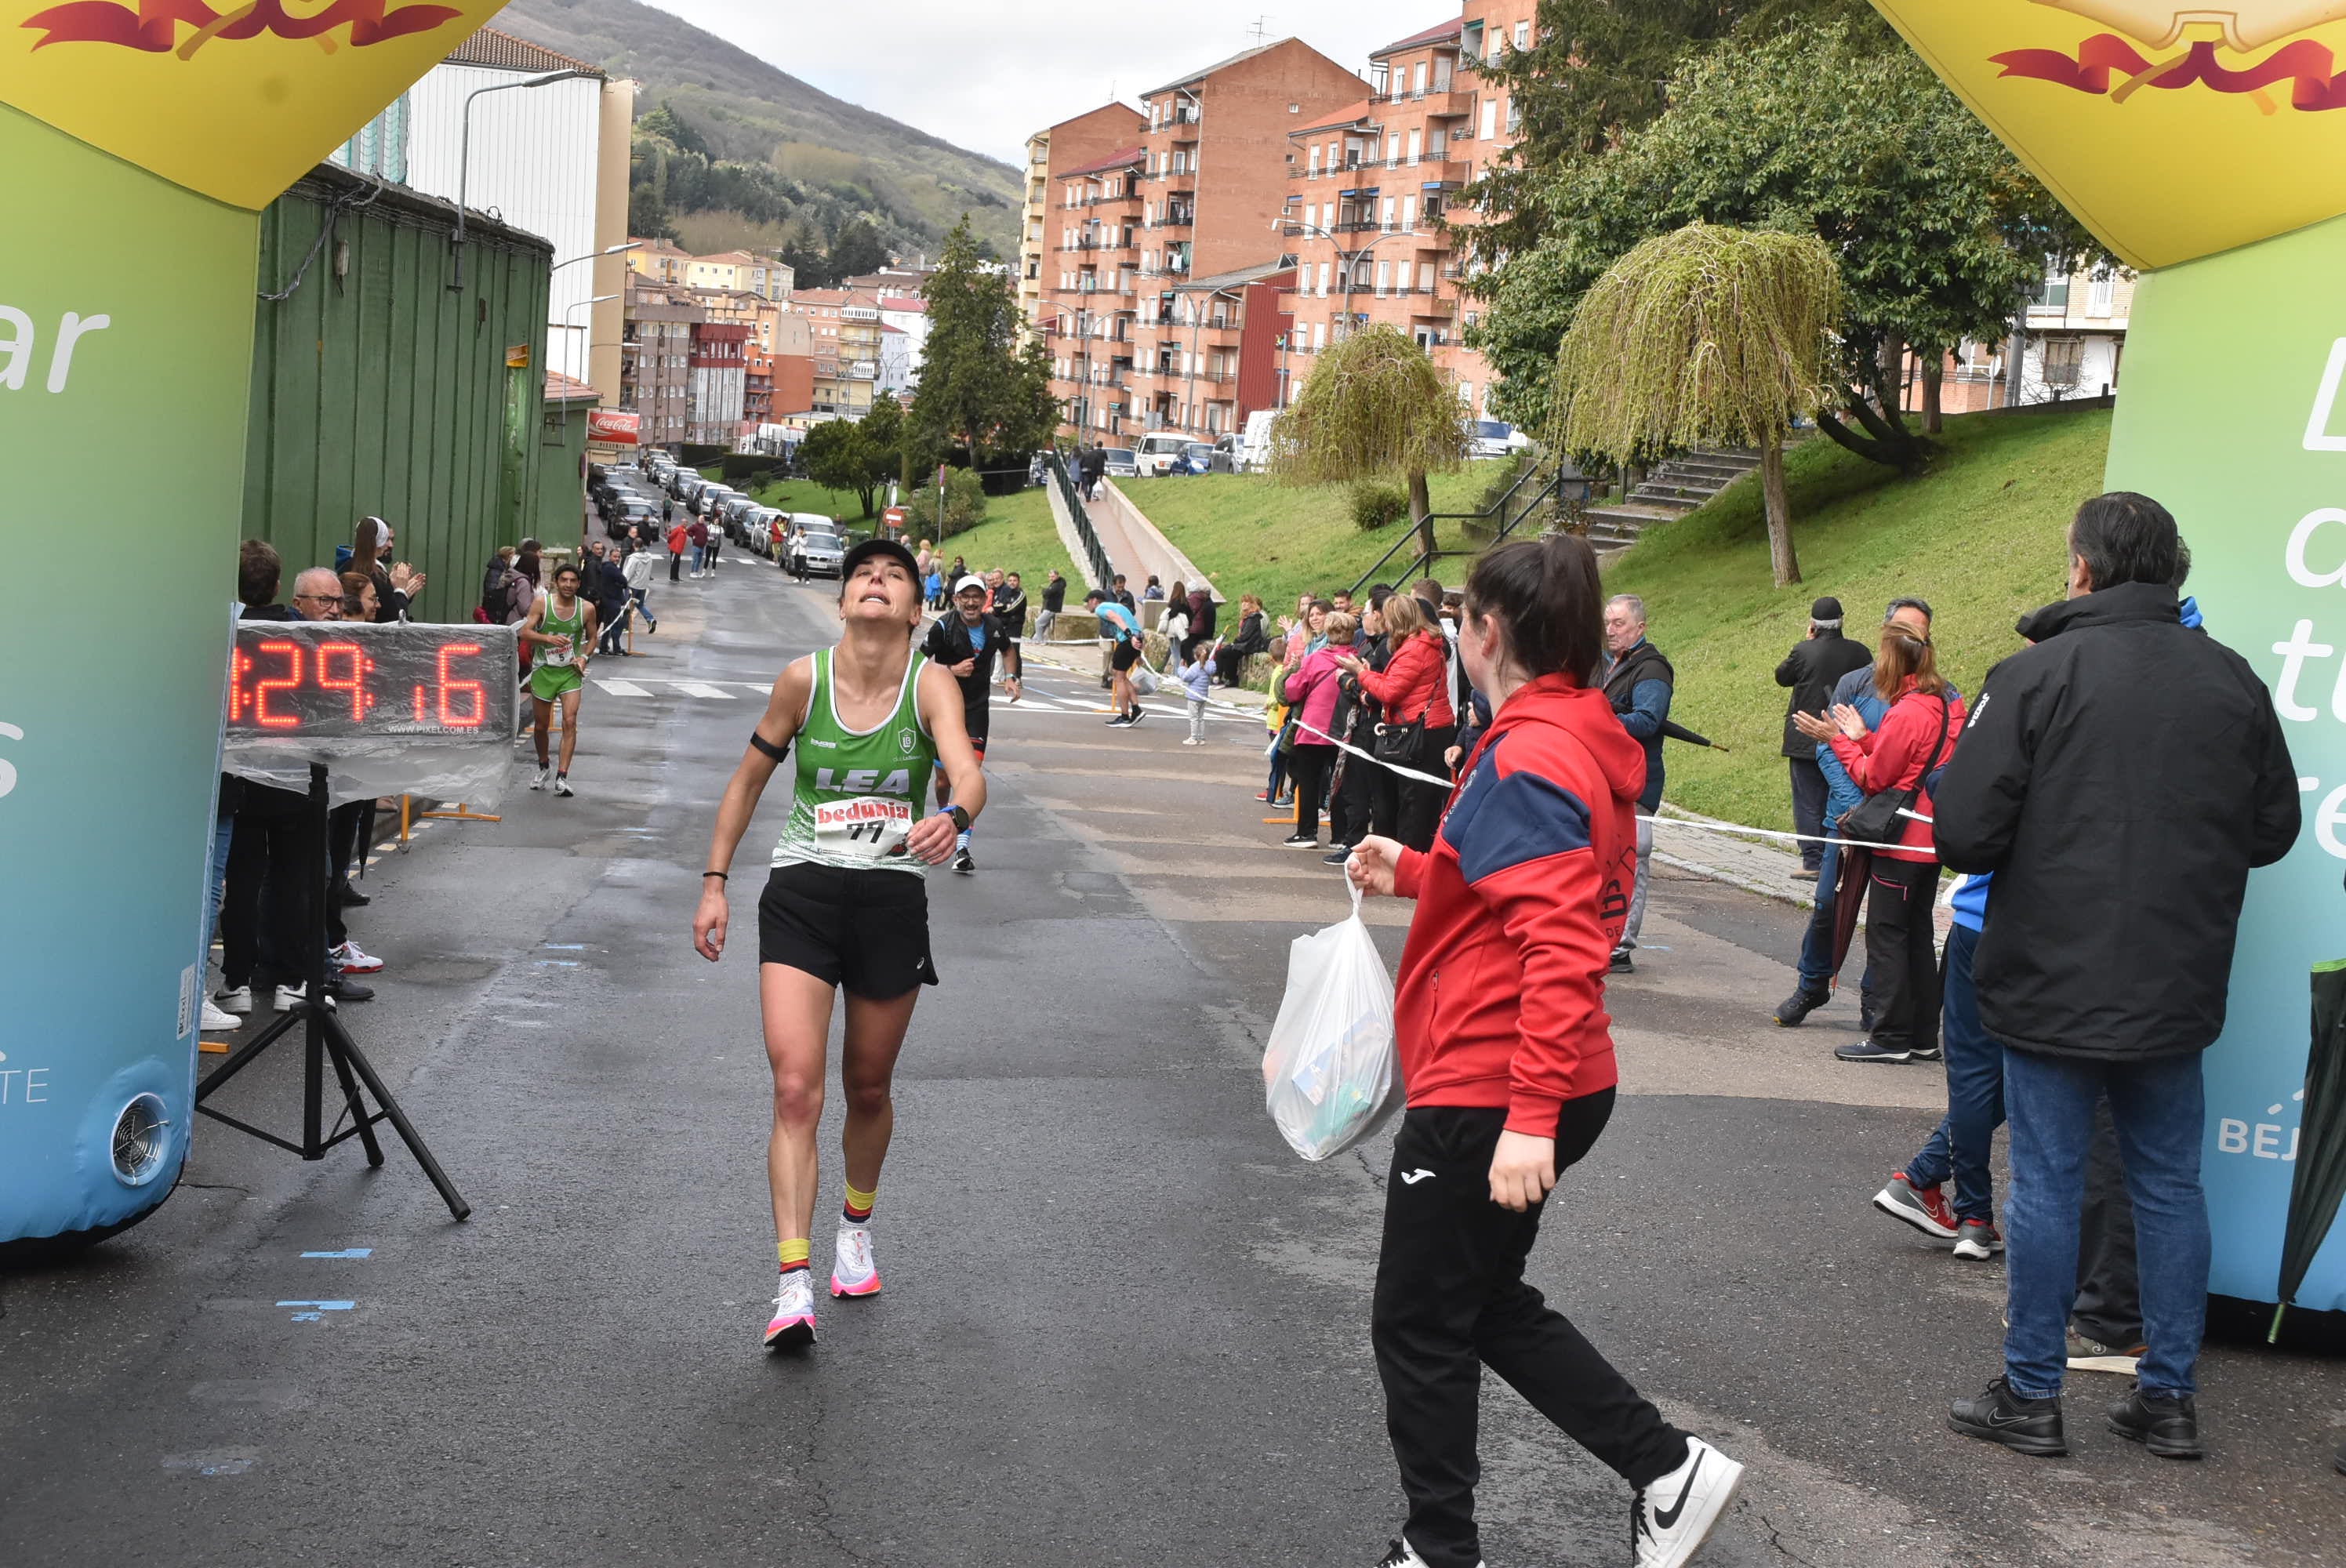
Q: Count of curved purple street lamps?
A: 0